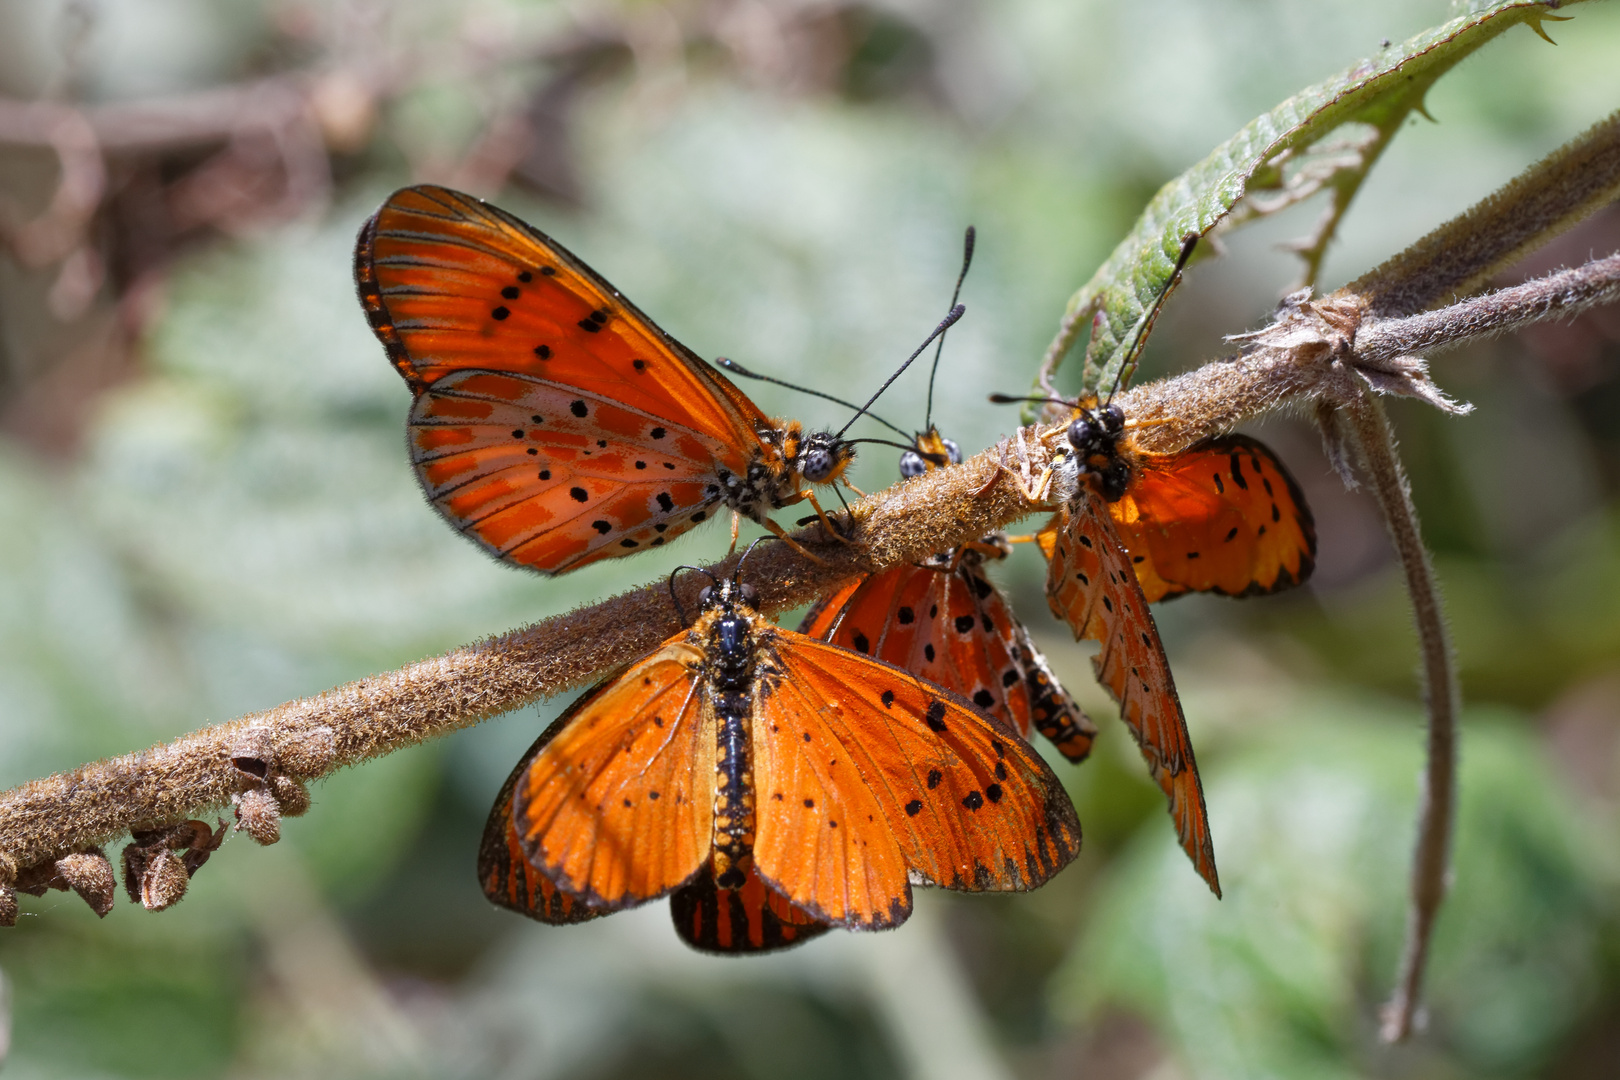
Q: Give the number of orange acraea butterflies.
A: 4